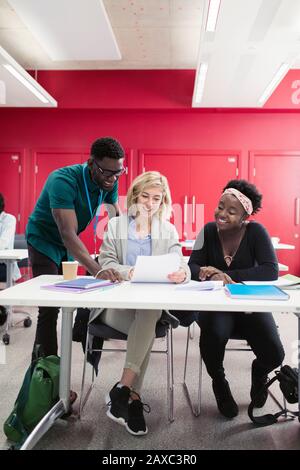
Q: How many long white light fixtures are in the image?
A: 4